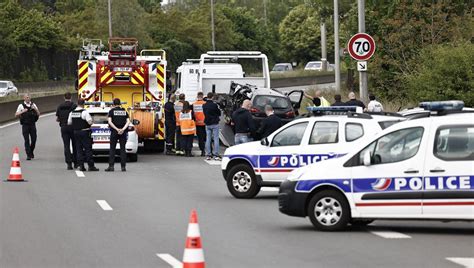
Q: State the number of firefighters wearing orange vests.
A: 3